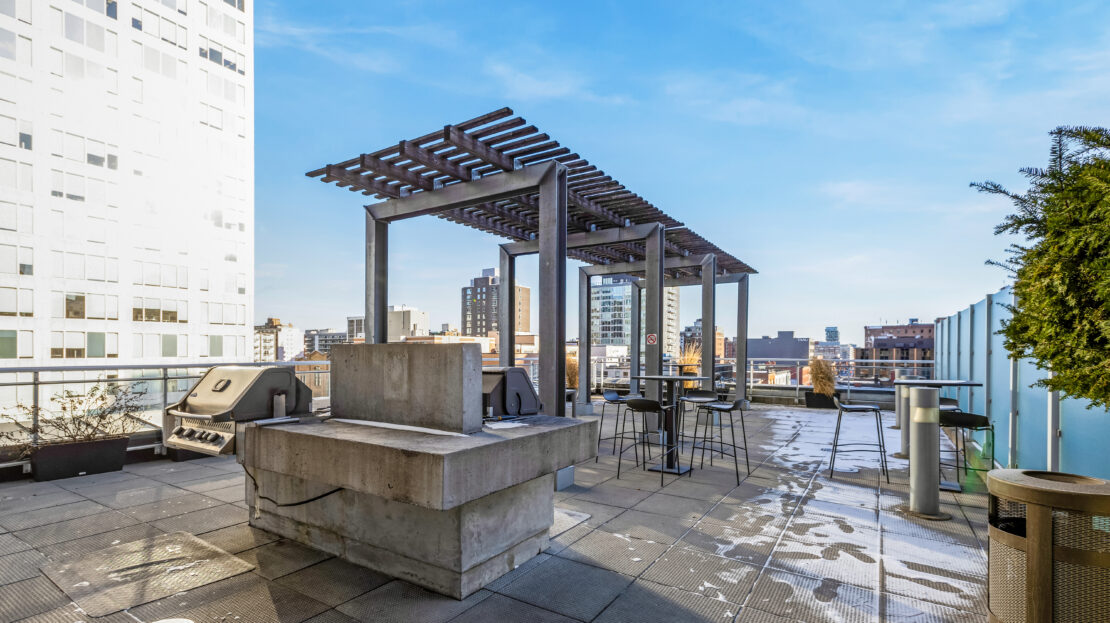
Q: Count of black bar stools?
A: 7